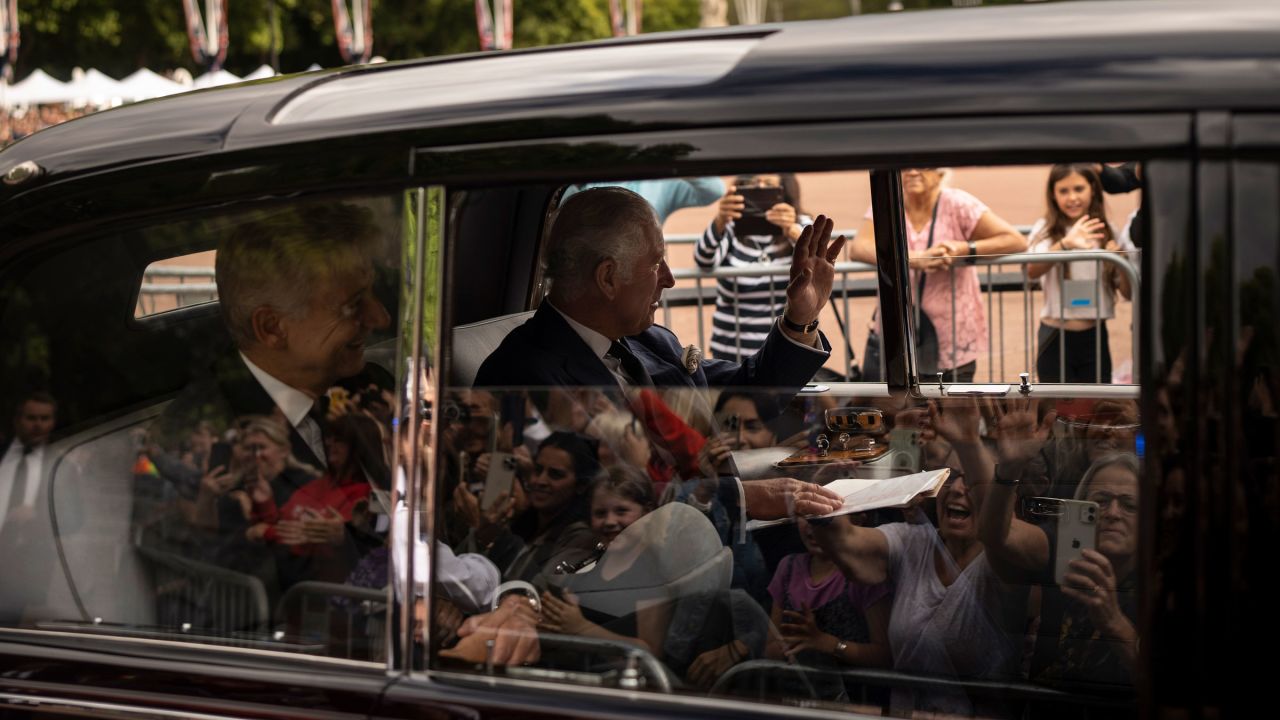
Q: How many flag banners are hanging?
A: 5